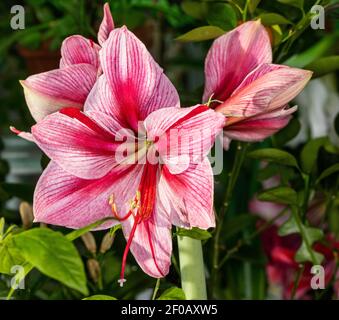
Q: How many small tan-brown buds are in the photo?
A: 4